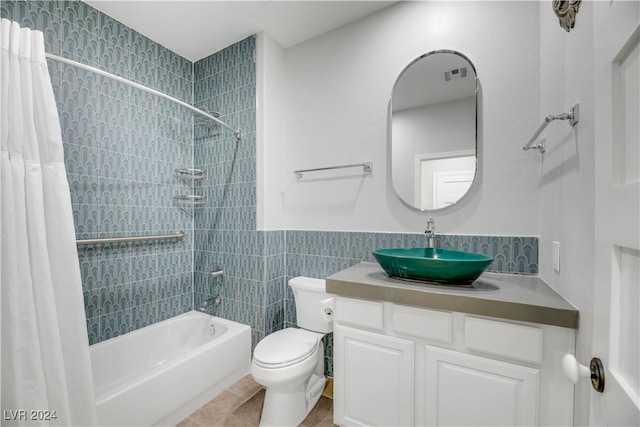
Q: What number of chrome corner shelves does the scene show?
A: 2